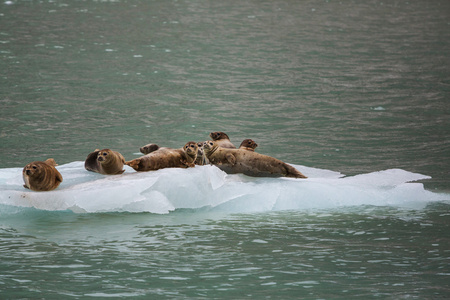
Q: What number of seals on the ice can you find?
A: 8